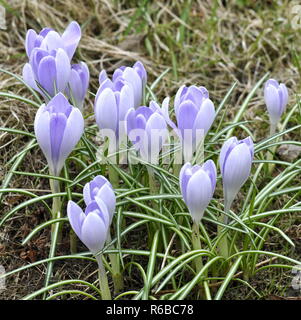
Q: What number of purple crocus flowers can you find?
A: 13